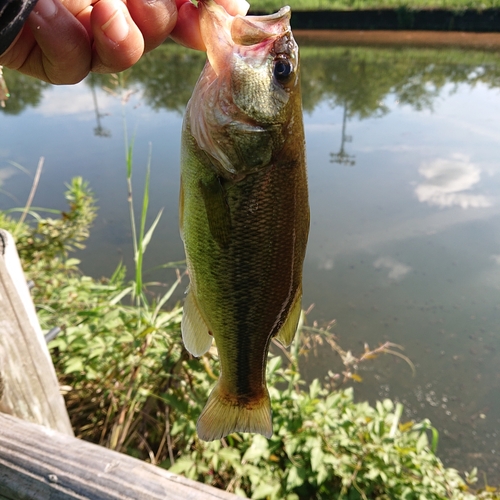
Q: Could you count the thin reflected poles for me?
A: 2